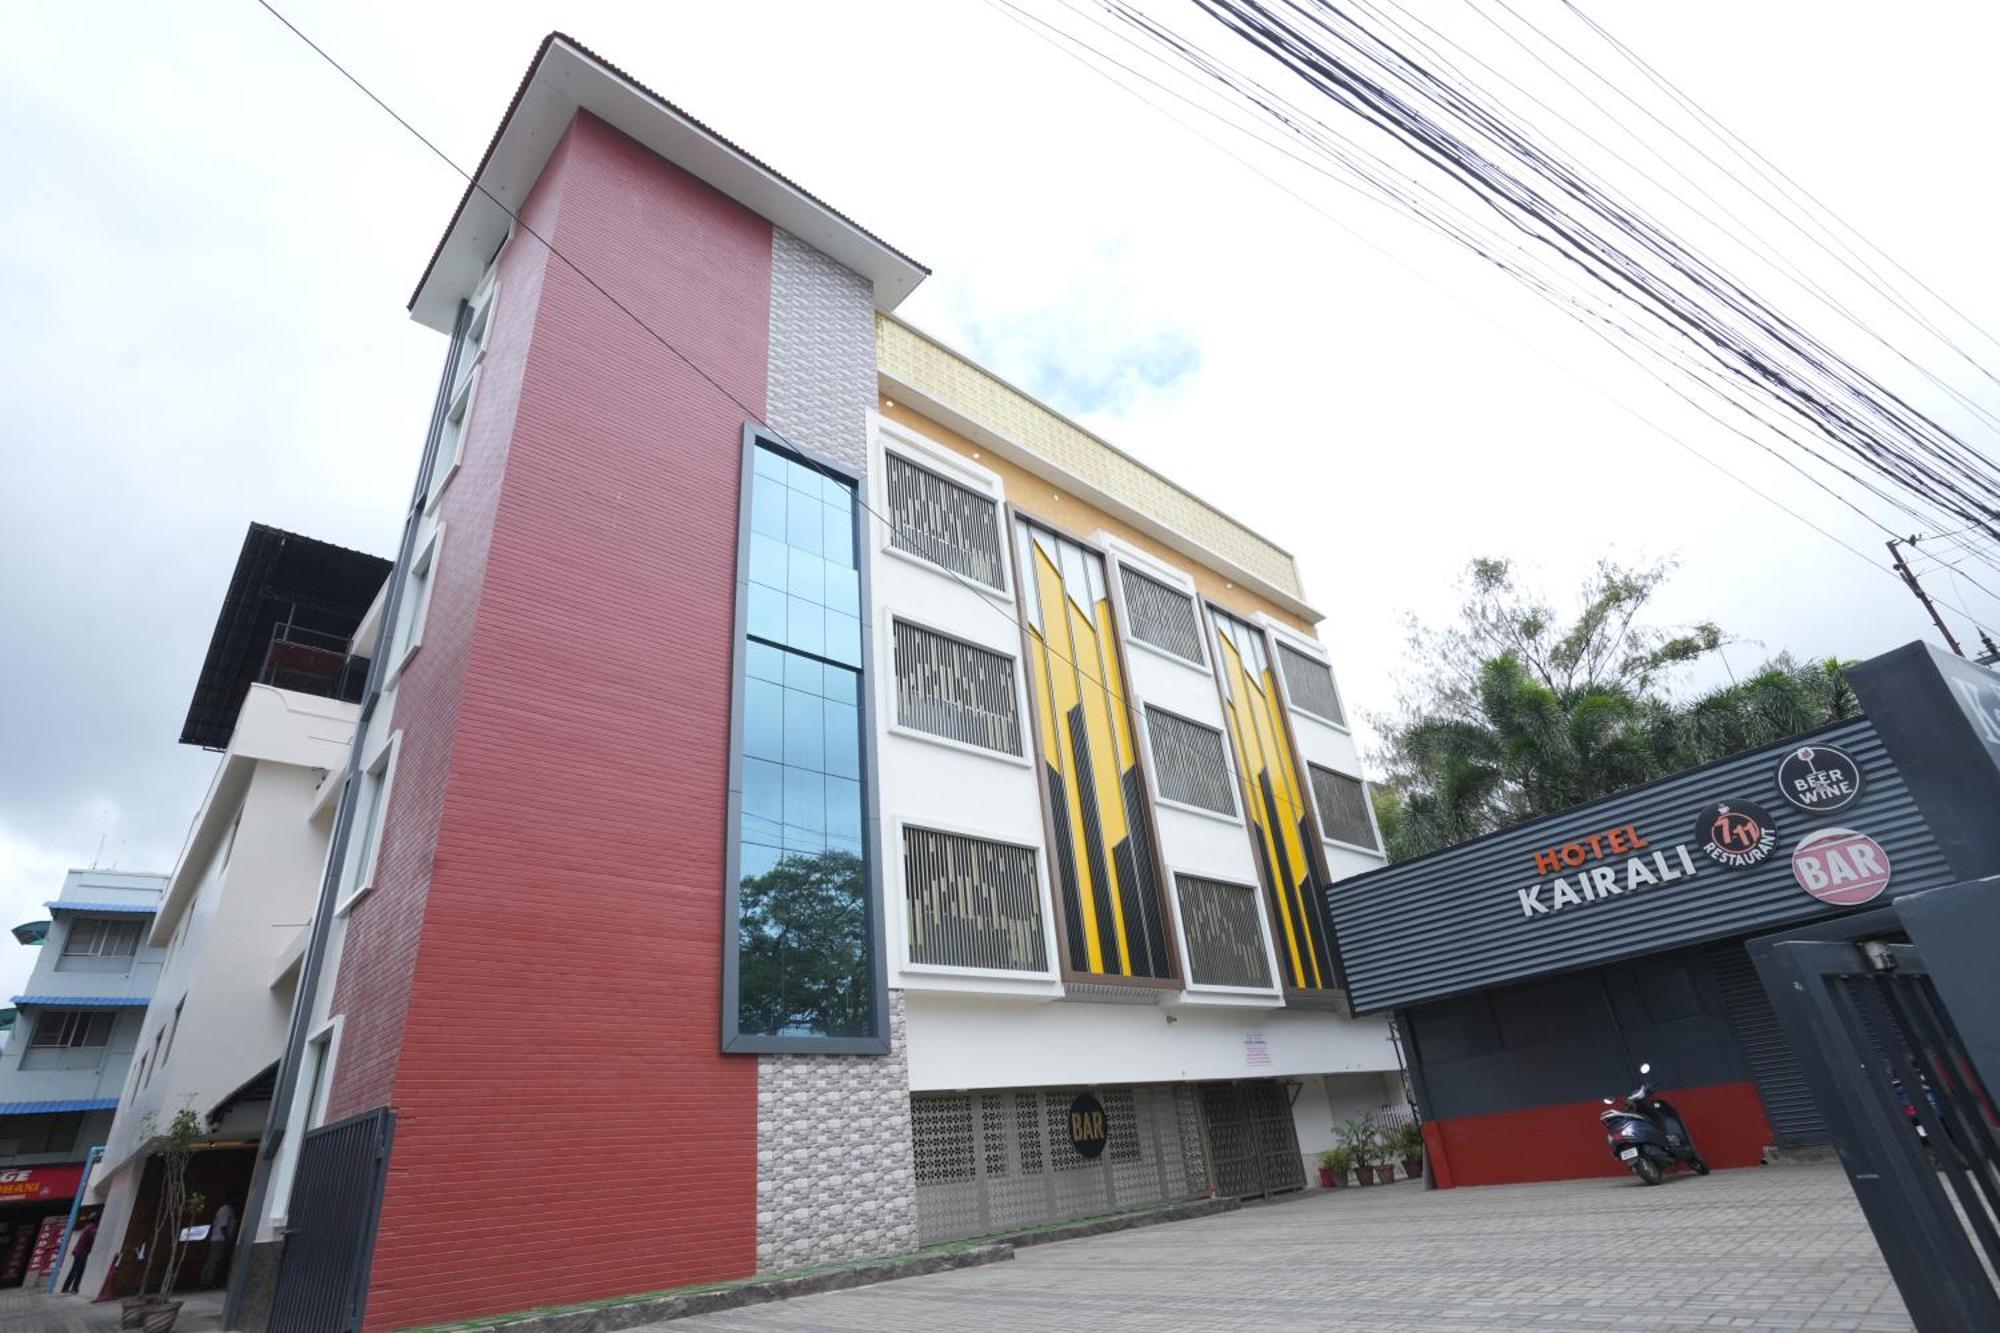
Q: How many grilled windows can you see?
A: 8